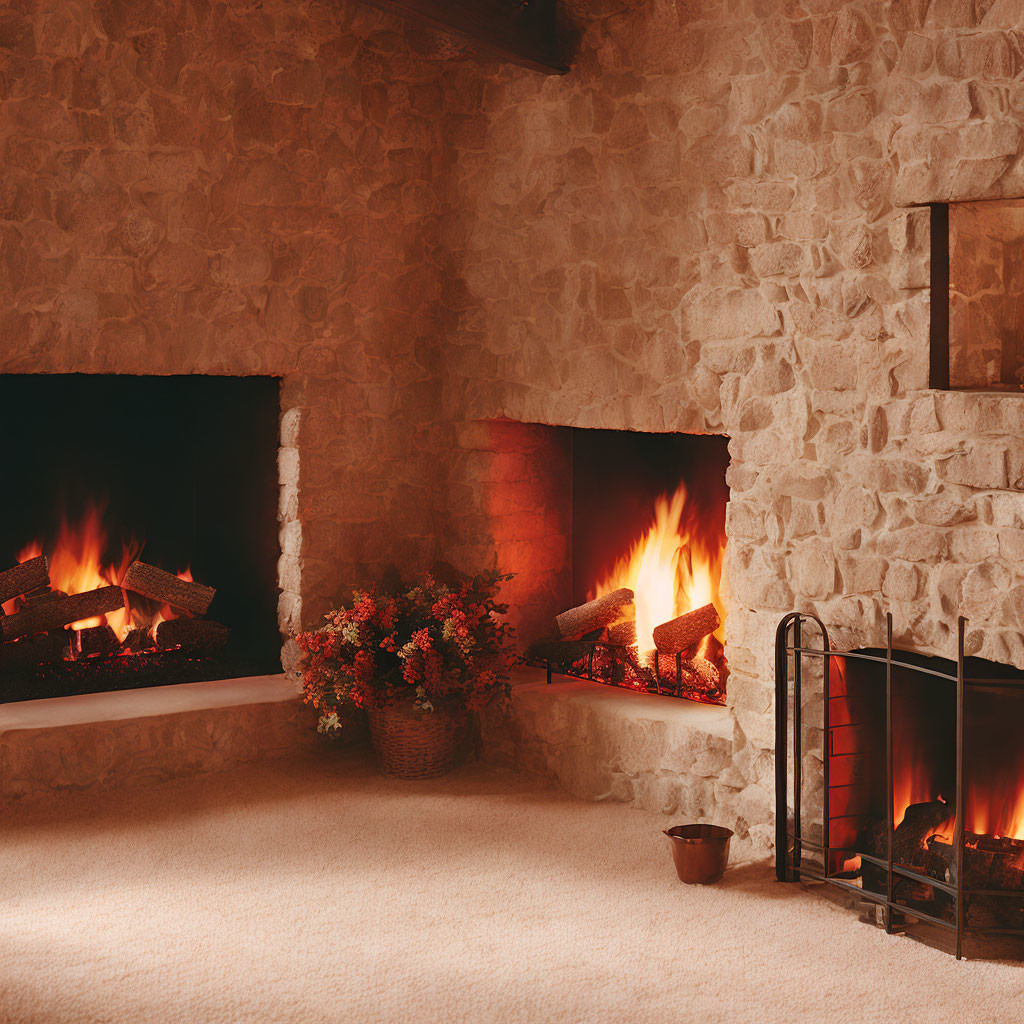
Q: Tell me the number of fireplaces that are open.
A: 2